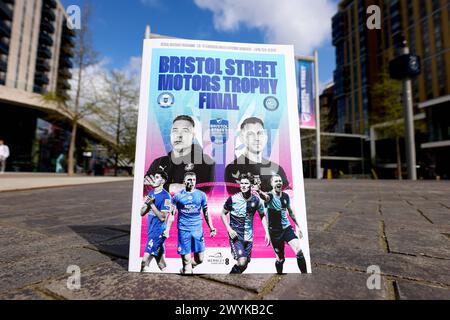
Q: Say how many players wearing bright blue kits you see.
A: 2